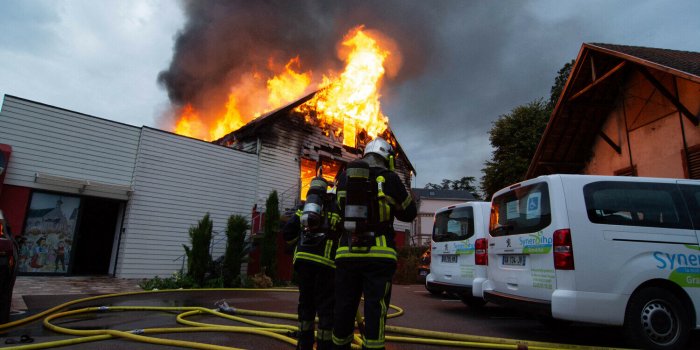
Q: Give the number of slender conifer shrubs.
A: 3